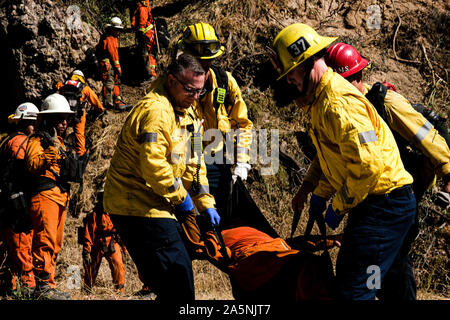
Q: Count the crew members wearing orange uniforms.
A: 6